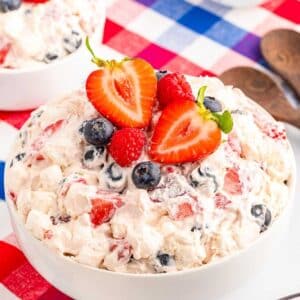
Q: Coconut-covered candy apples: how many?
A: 0